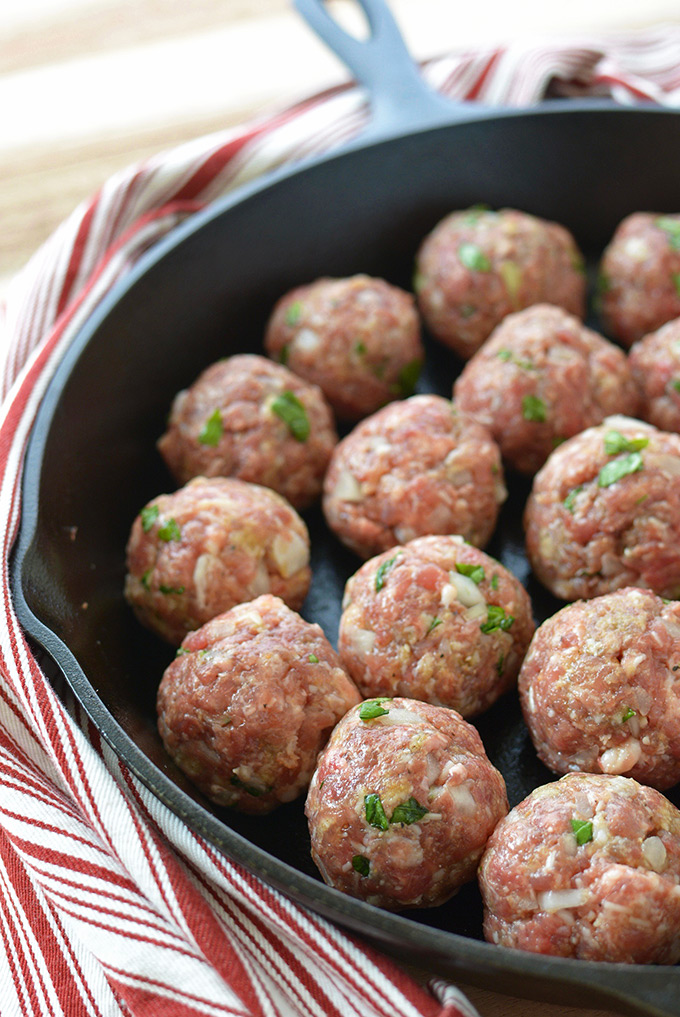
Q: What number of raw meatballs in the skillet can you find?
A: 14